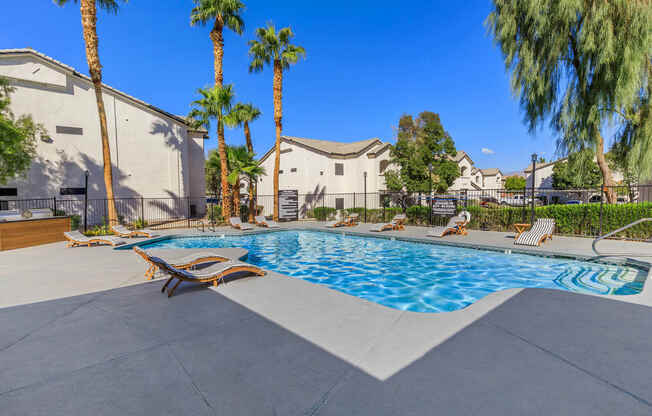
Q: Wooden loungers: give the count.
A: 10